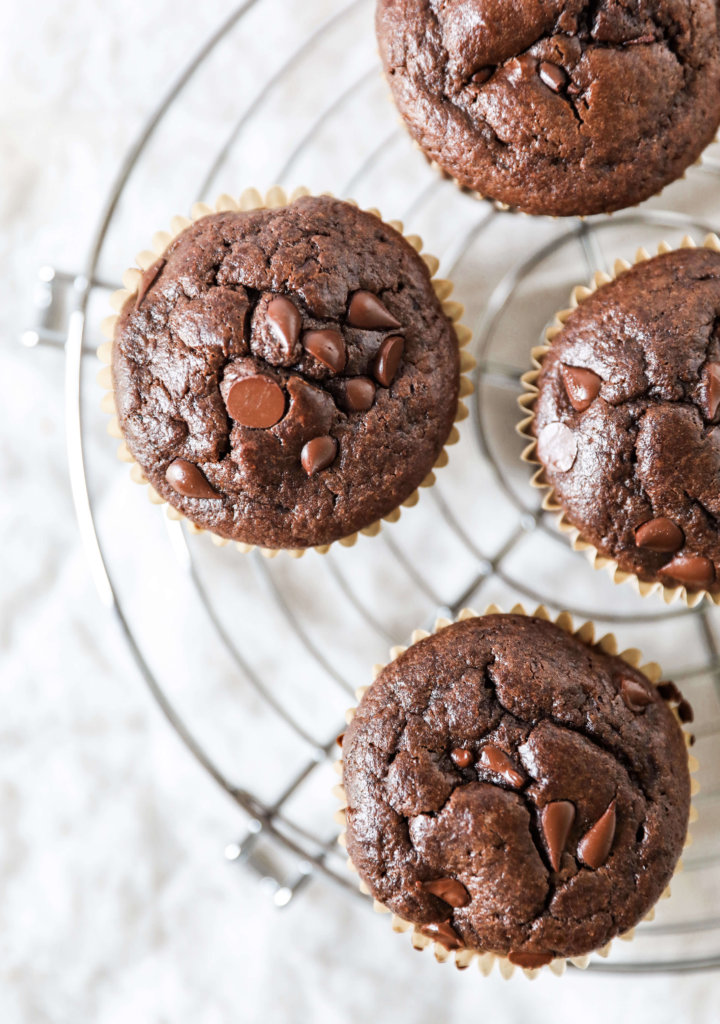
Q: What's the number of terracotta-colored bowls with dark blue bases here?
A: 0